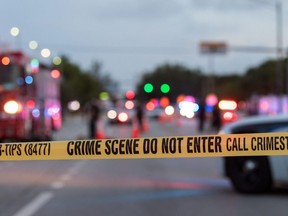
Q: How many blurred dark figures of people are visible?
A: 4